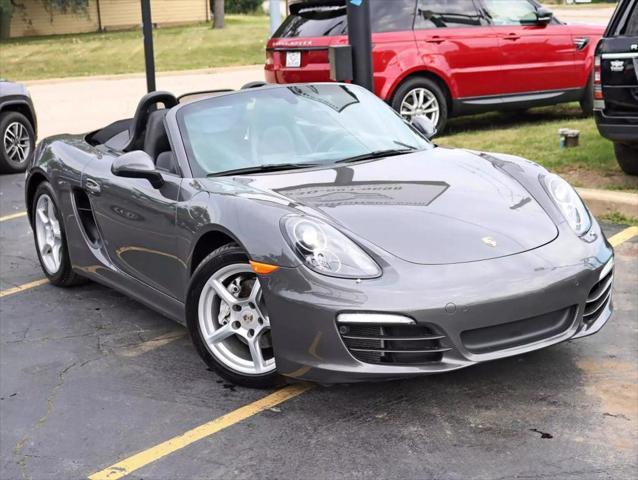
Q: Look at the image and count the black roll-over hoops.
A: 2